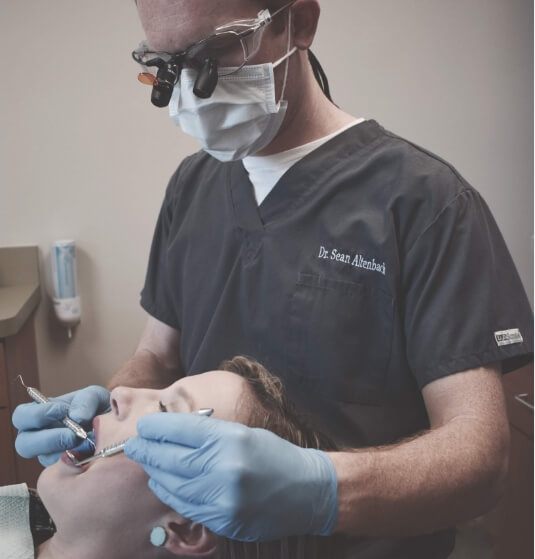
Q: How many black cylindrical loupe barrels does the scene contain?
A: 2